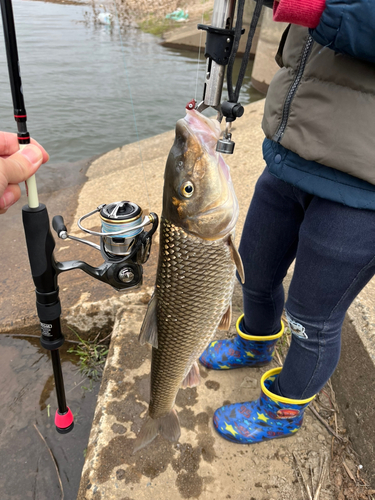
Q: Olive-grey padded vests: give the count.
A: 1